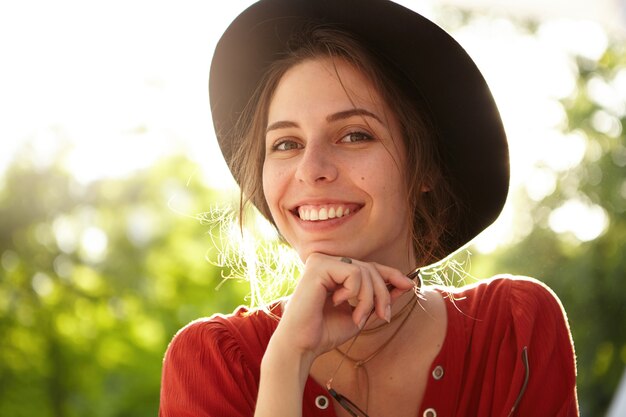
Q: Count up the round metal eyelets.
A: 3